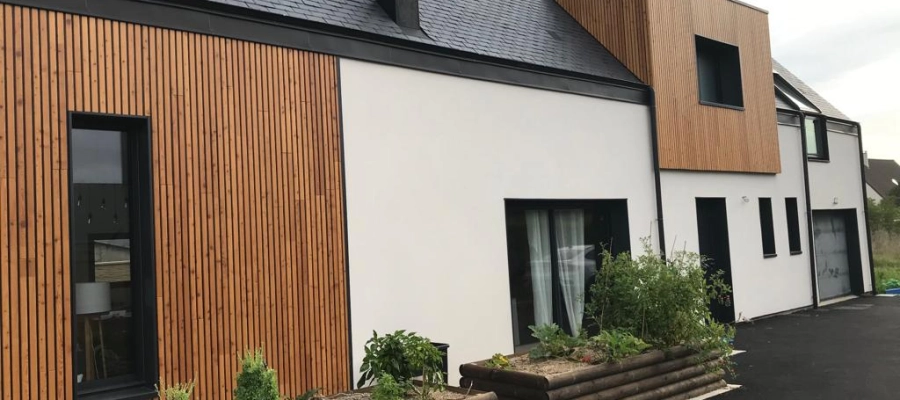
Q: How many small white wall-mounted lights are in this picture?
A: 2